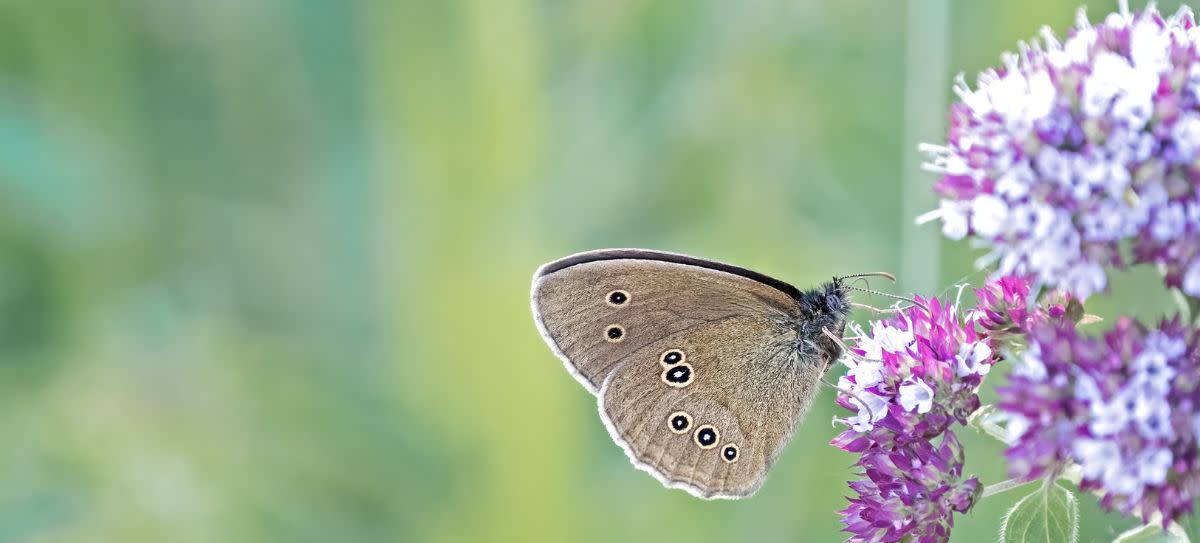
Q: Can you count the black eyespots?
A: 7